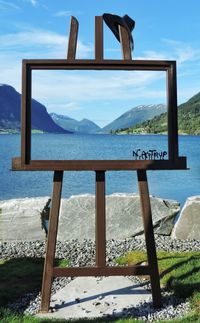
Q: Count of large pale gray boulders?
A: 3